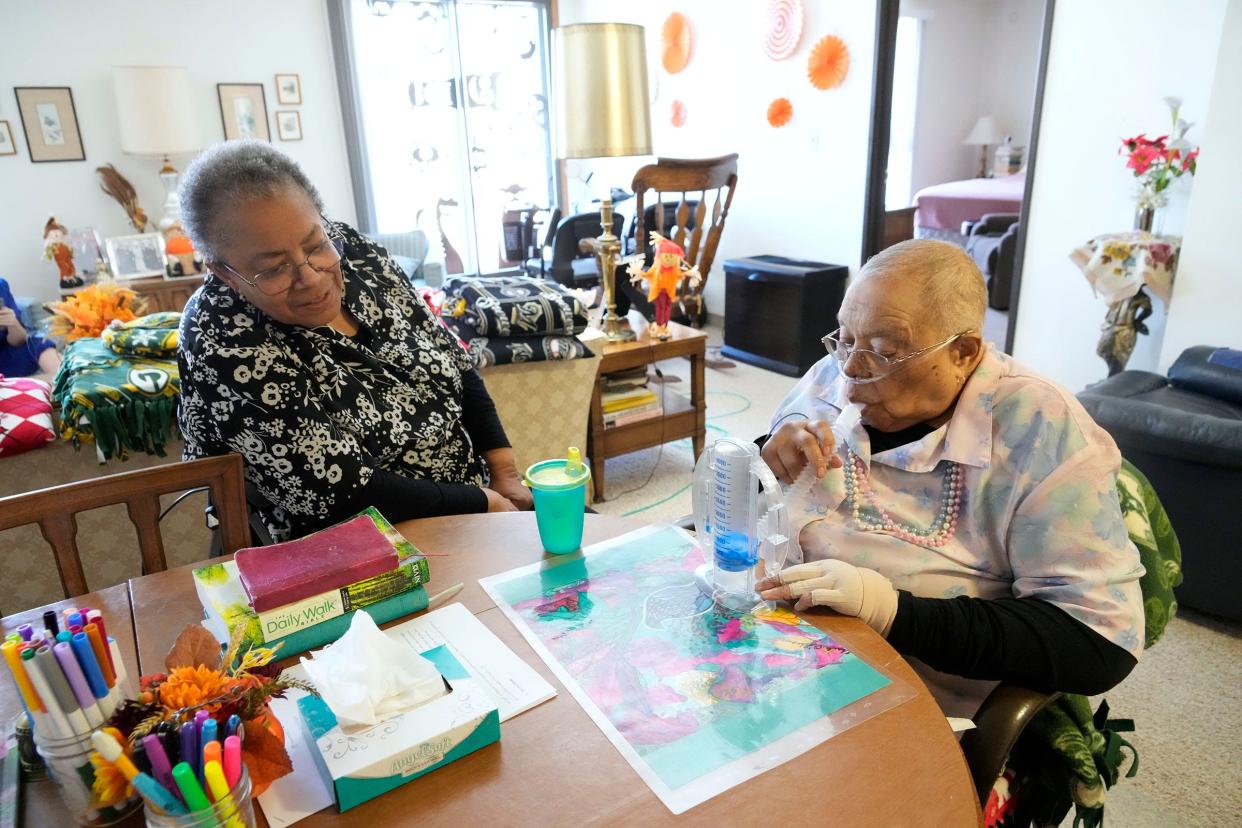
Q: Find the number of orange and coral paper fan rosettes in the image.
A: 5